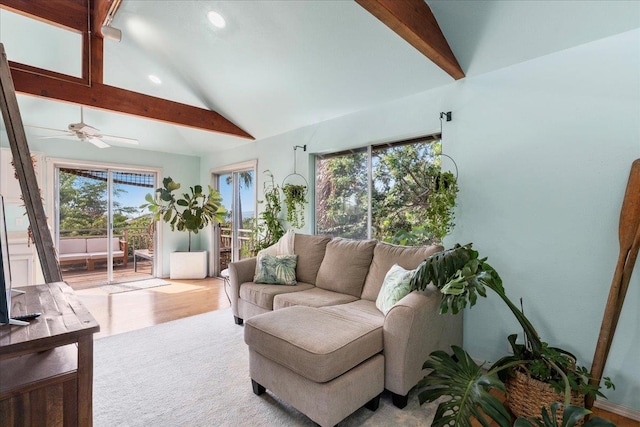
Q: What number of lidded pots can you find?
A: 0